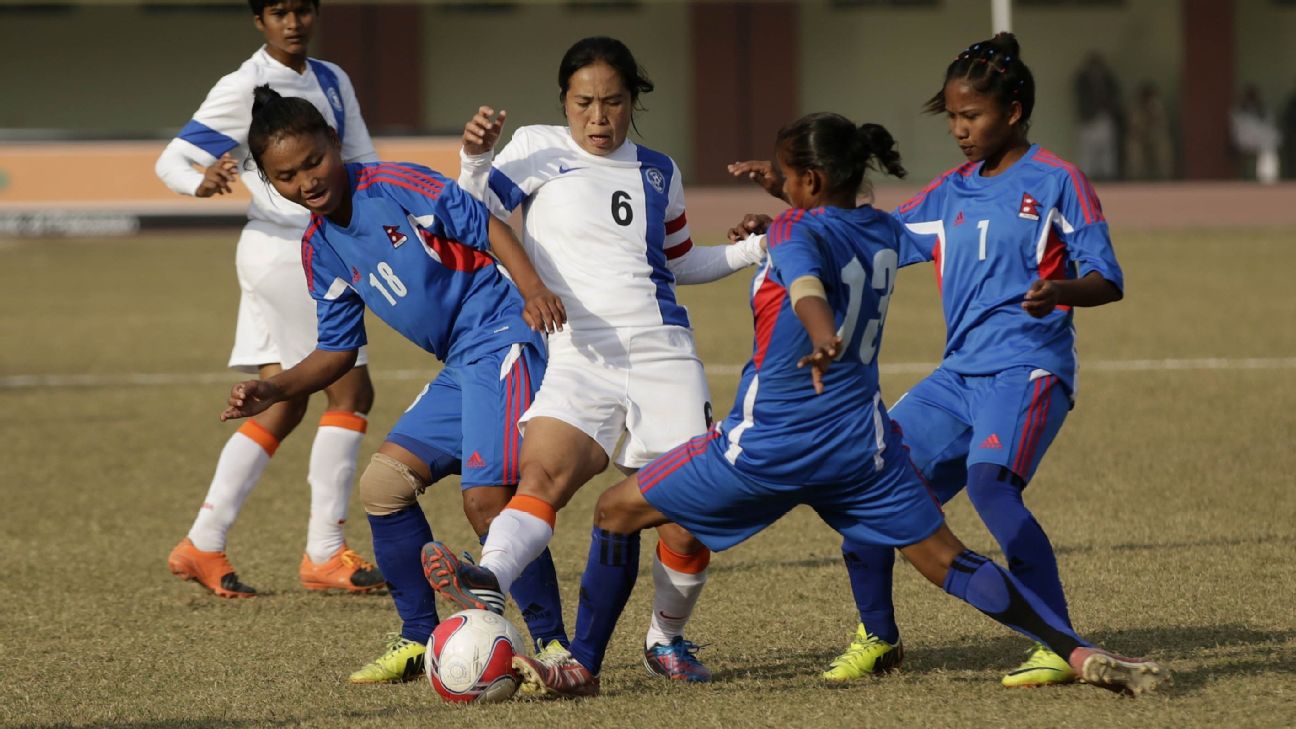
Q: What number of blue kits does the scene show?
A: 3